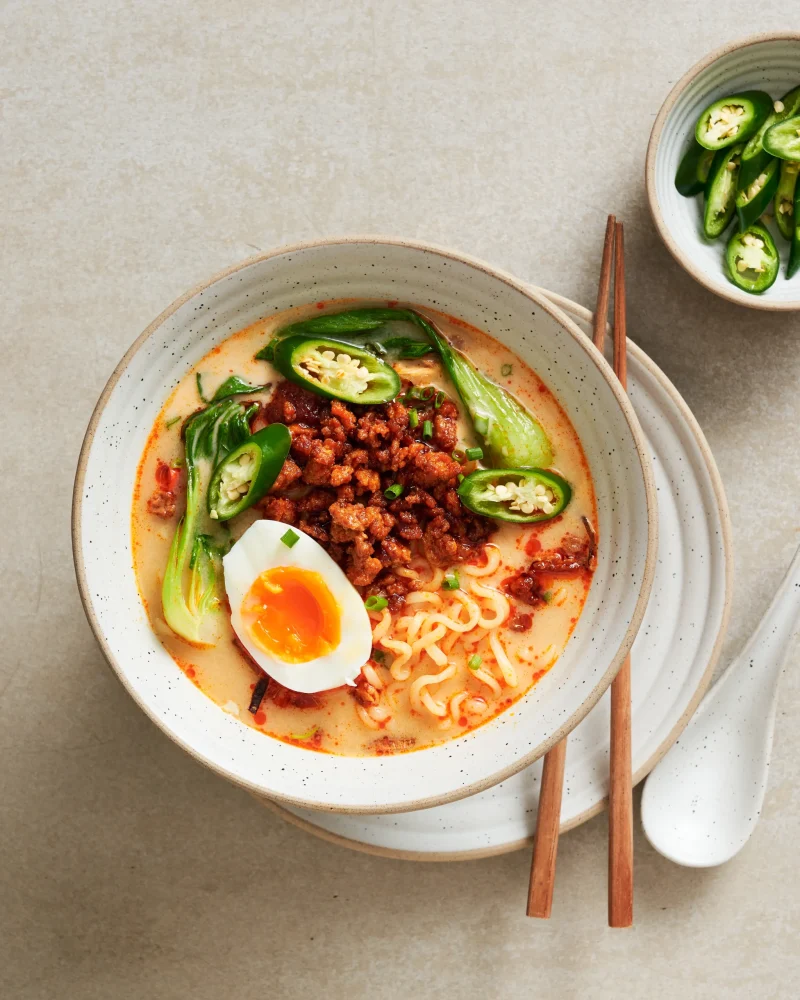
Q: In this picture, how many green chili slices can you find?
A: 12